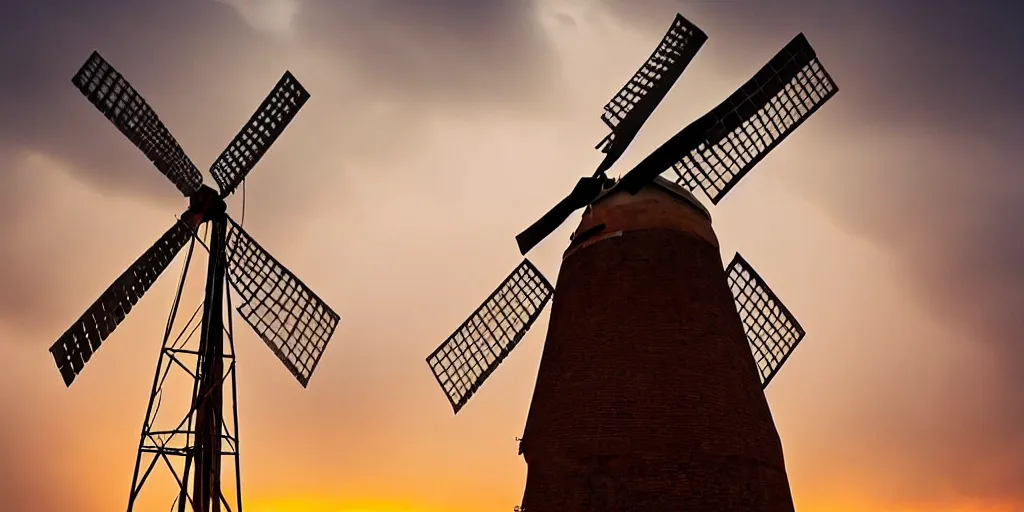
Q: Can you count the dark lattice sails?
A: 8